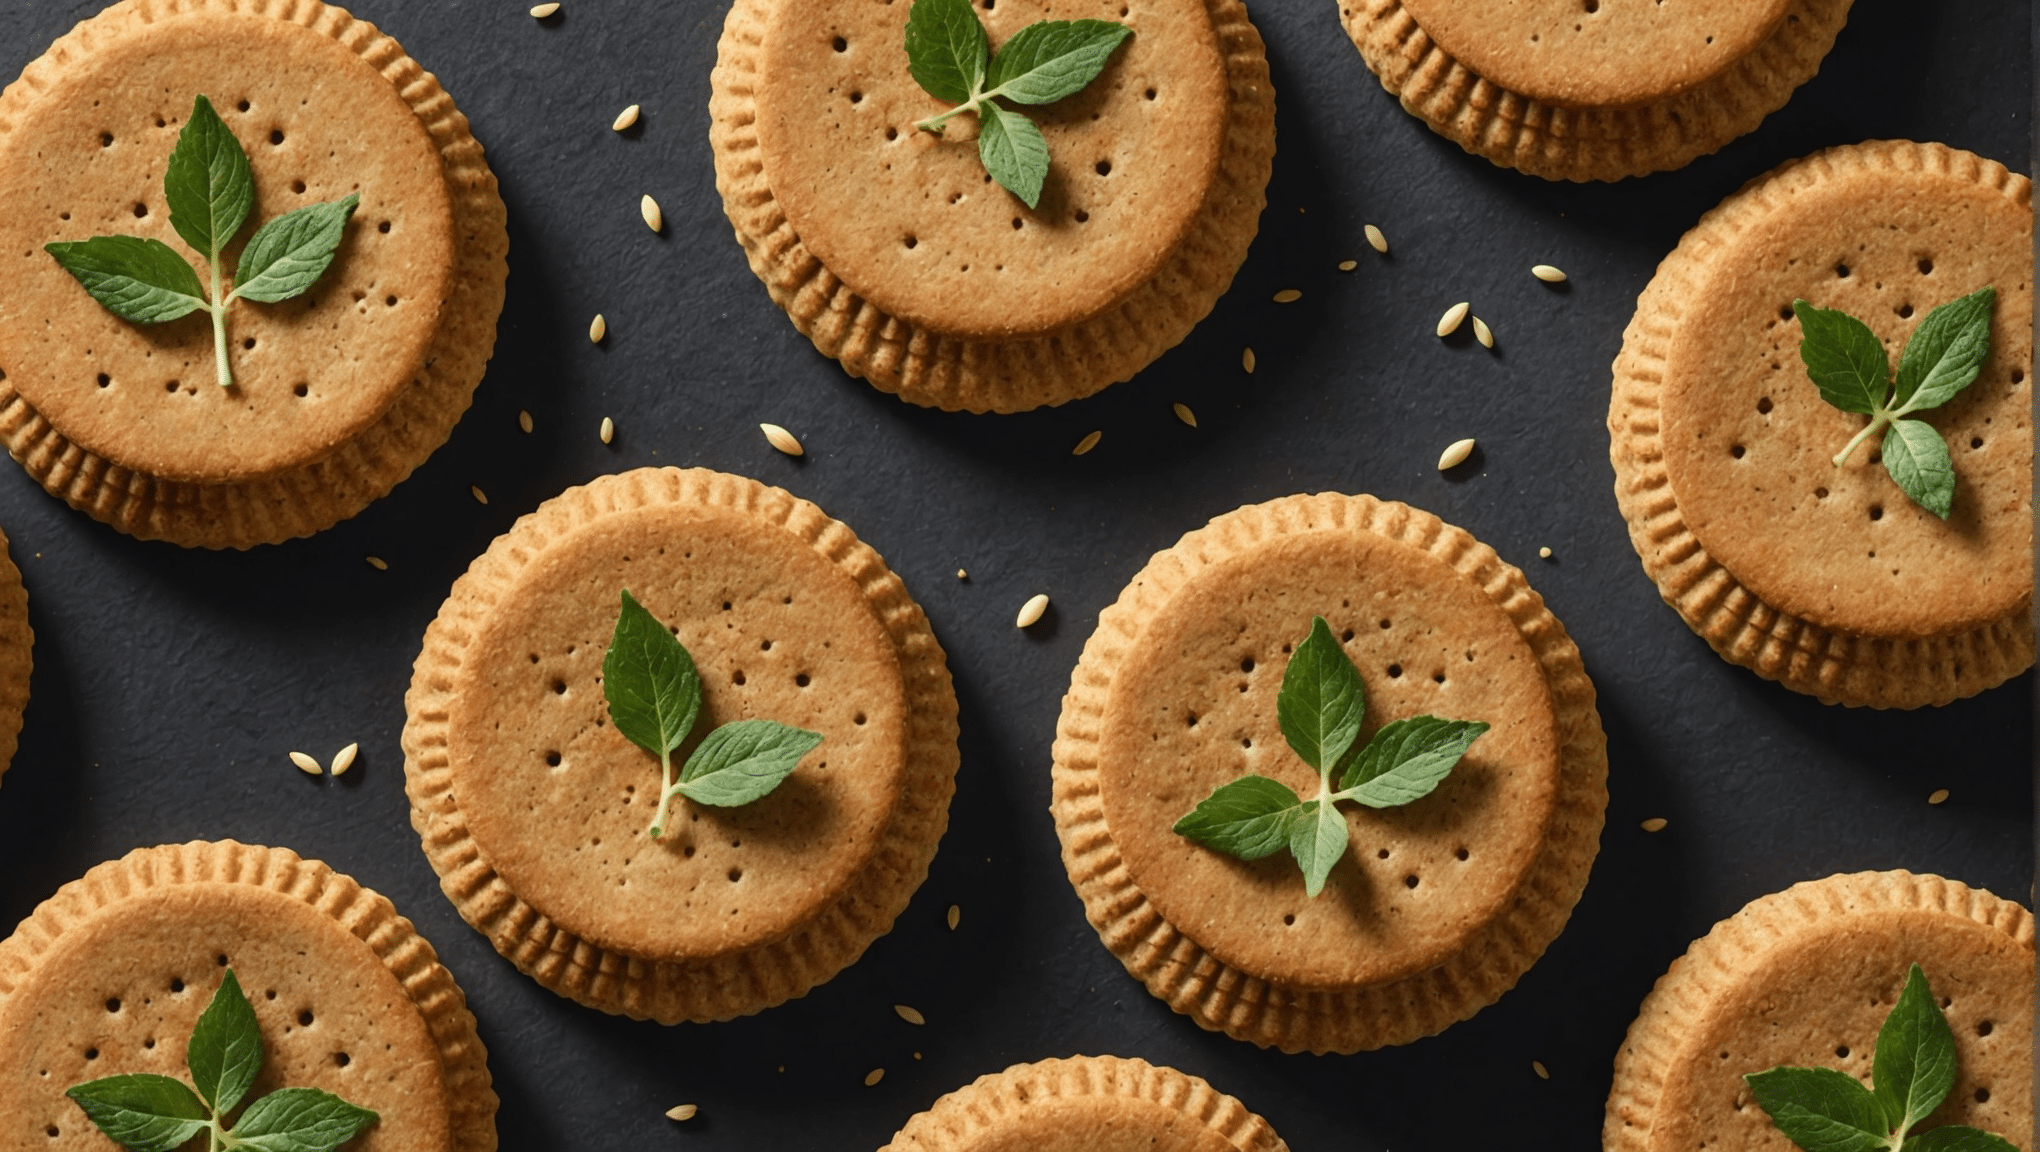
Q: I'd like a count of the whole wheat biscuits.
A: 10